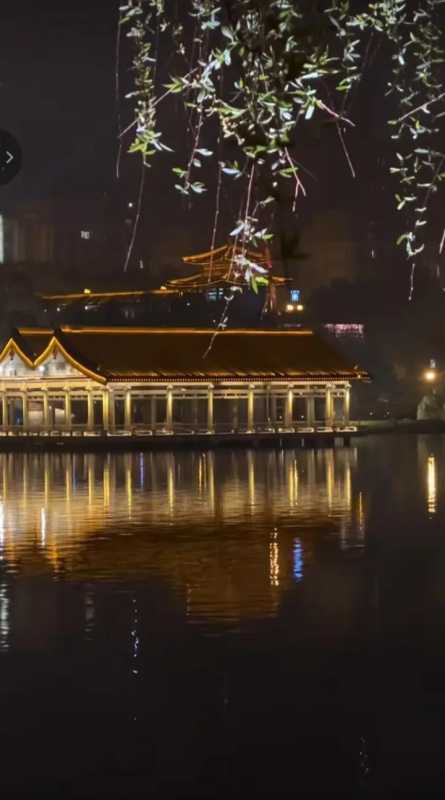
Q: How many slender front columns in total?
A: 13